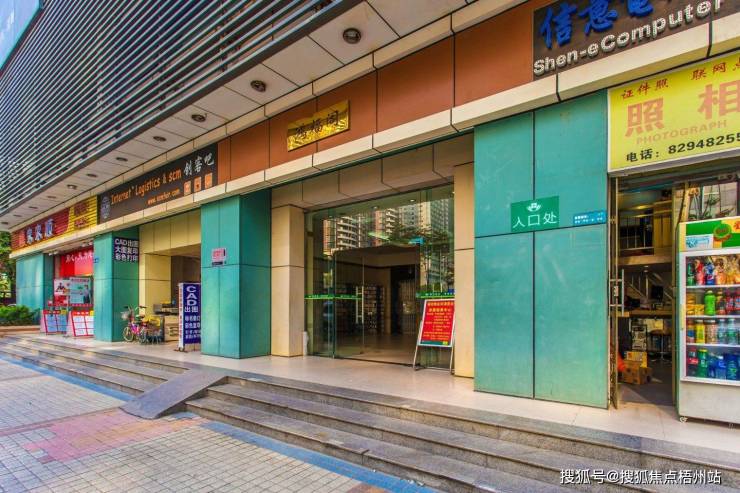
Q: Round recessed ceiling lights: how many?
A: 11